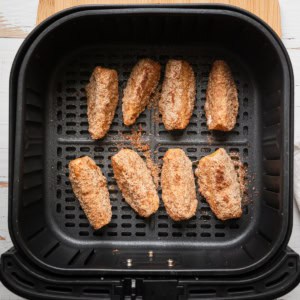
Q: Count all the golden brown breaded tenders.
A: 8